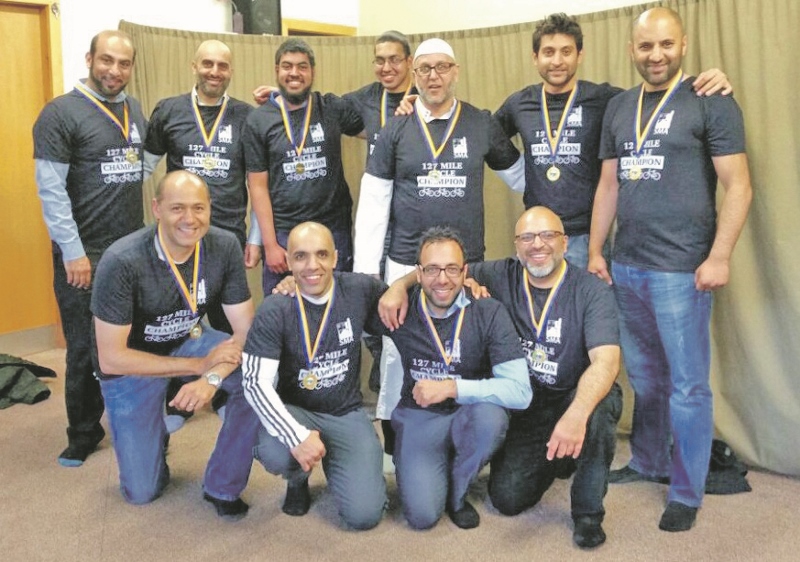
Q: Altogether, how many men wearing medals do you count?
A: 11